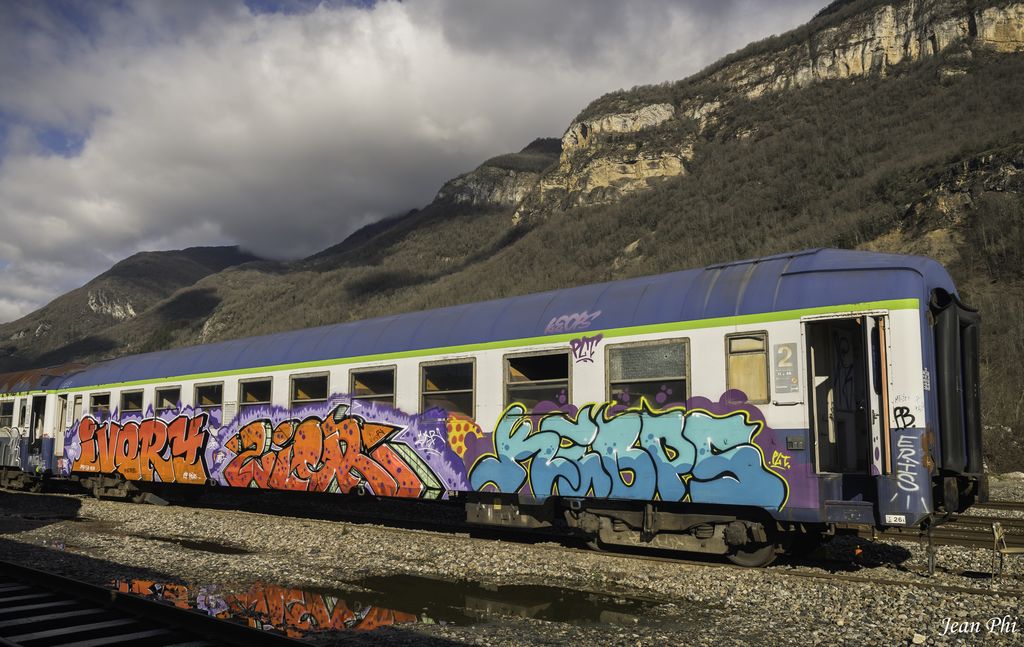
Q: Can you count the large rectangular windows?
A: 10